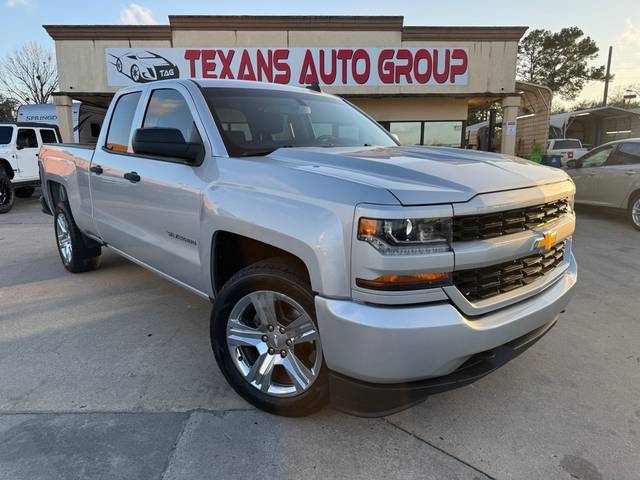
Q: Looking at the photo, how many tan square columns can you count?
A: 2